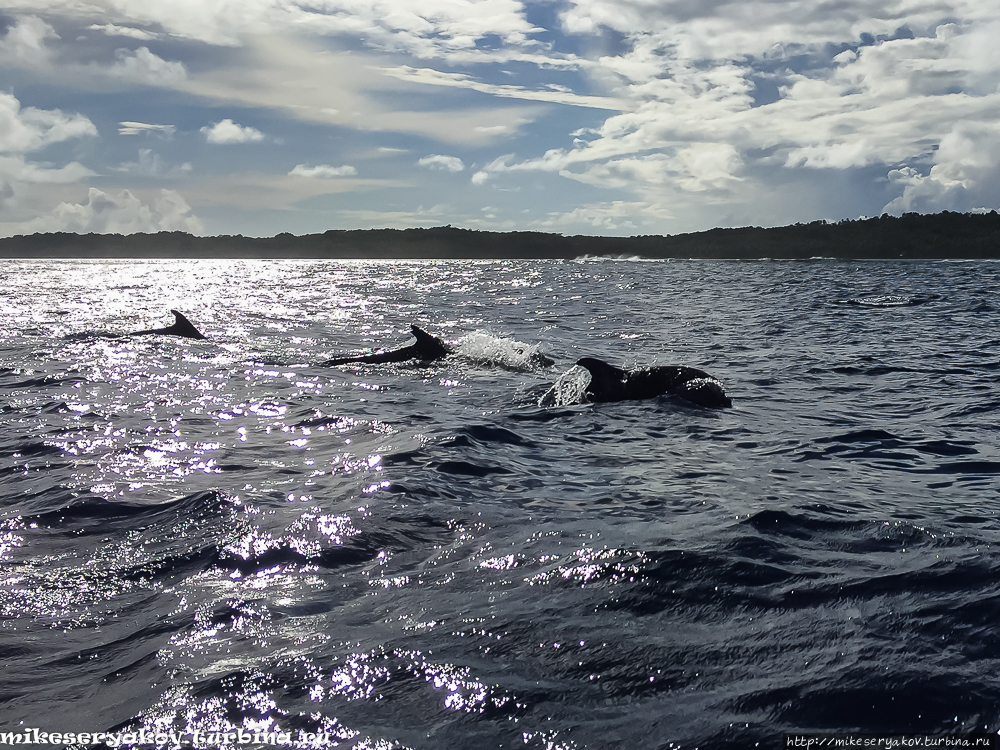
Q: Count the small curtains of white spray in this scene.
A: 2